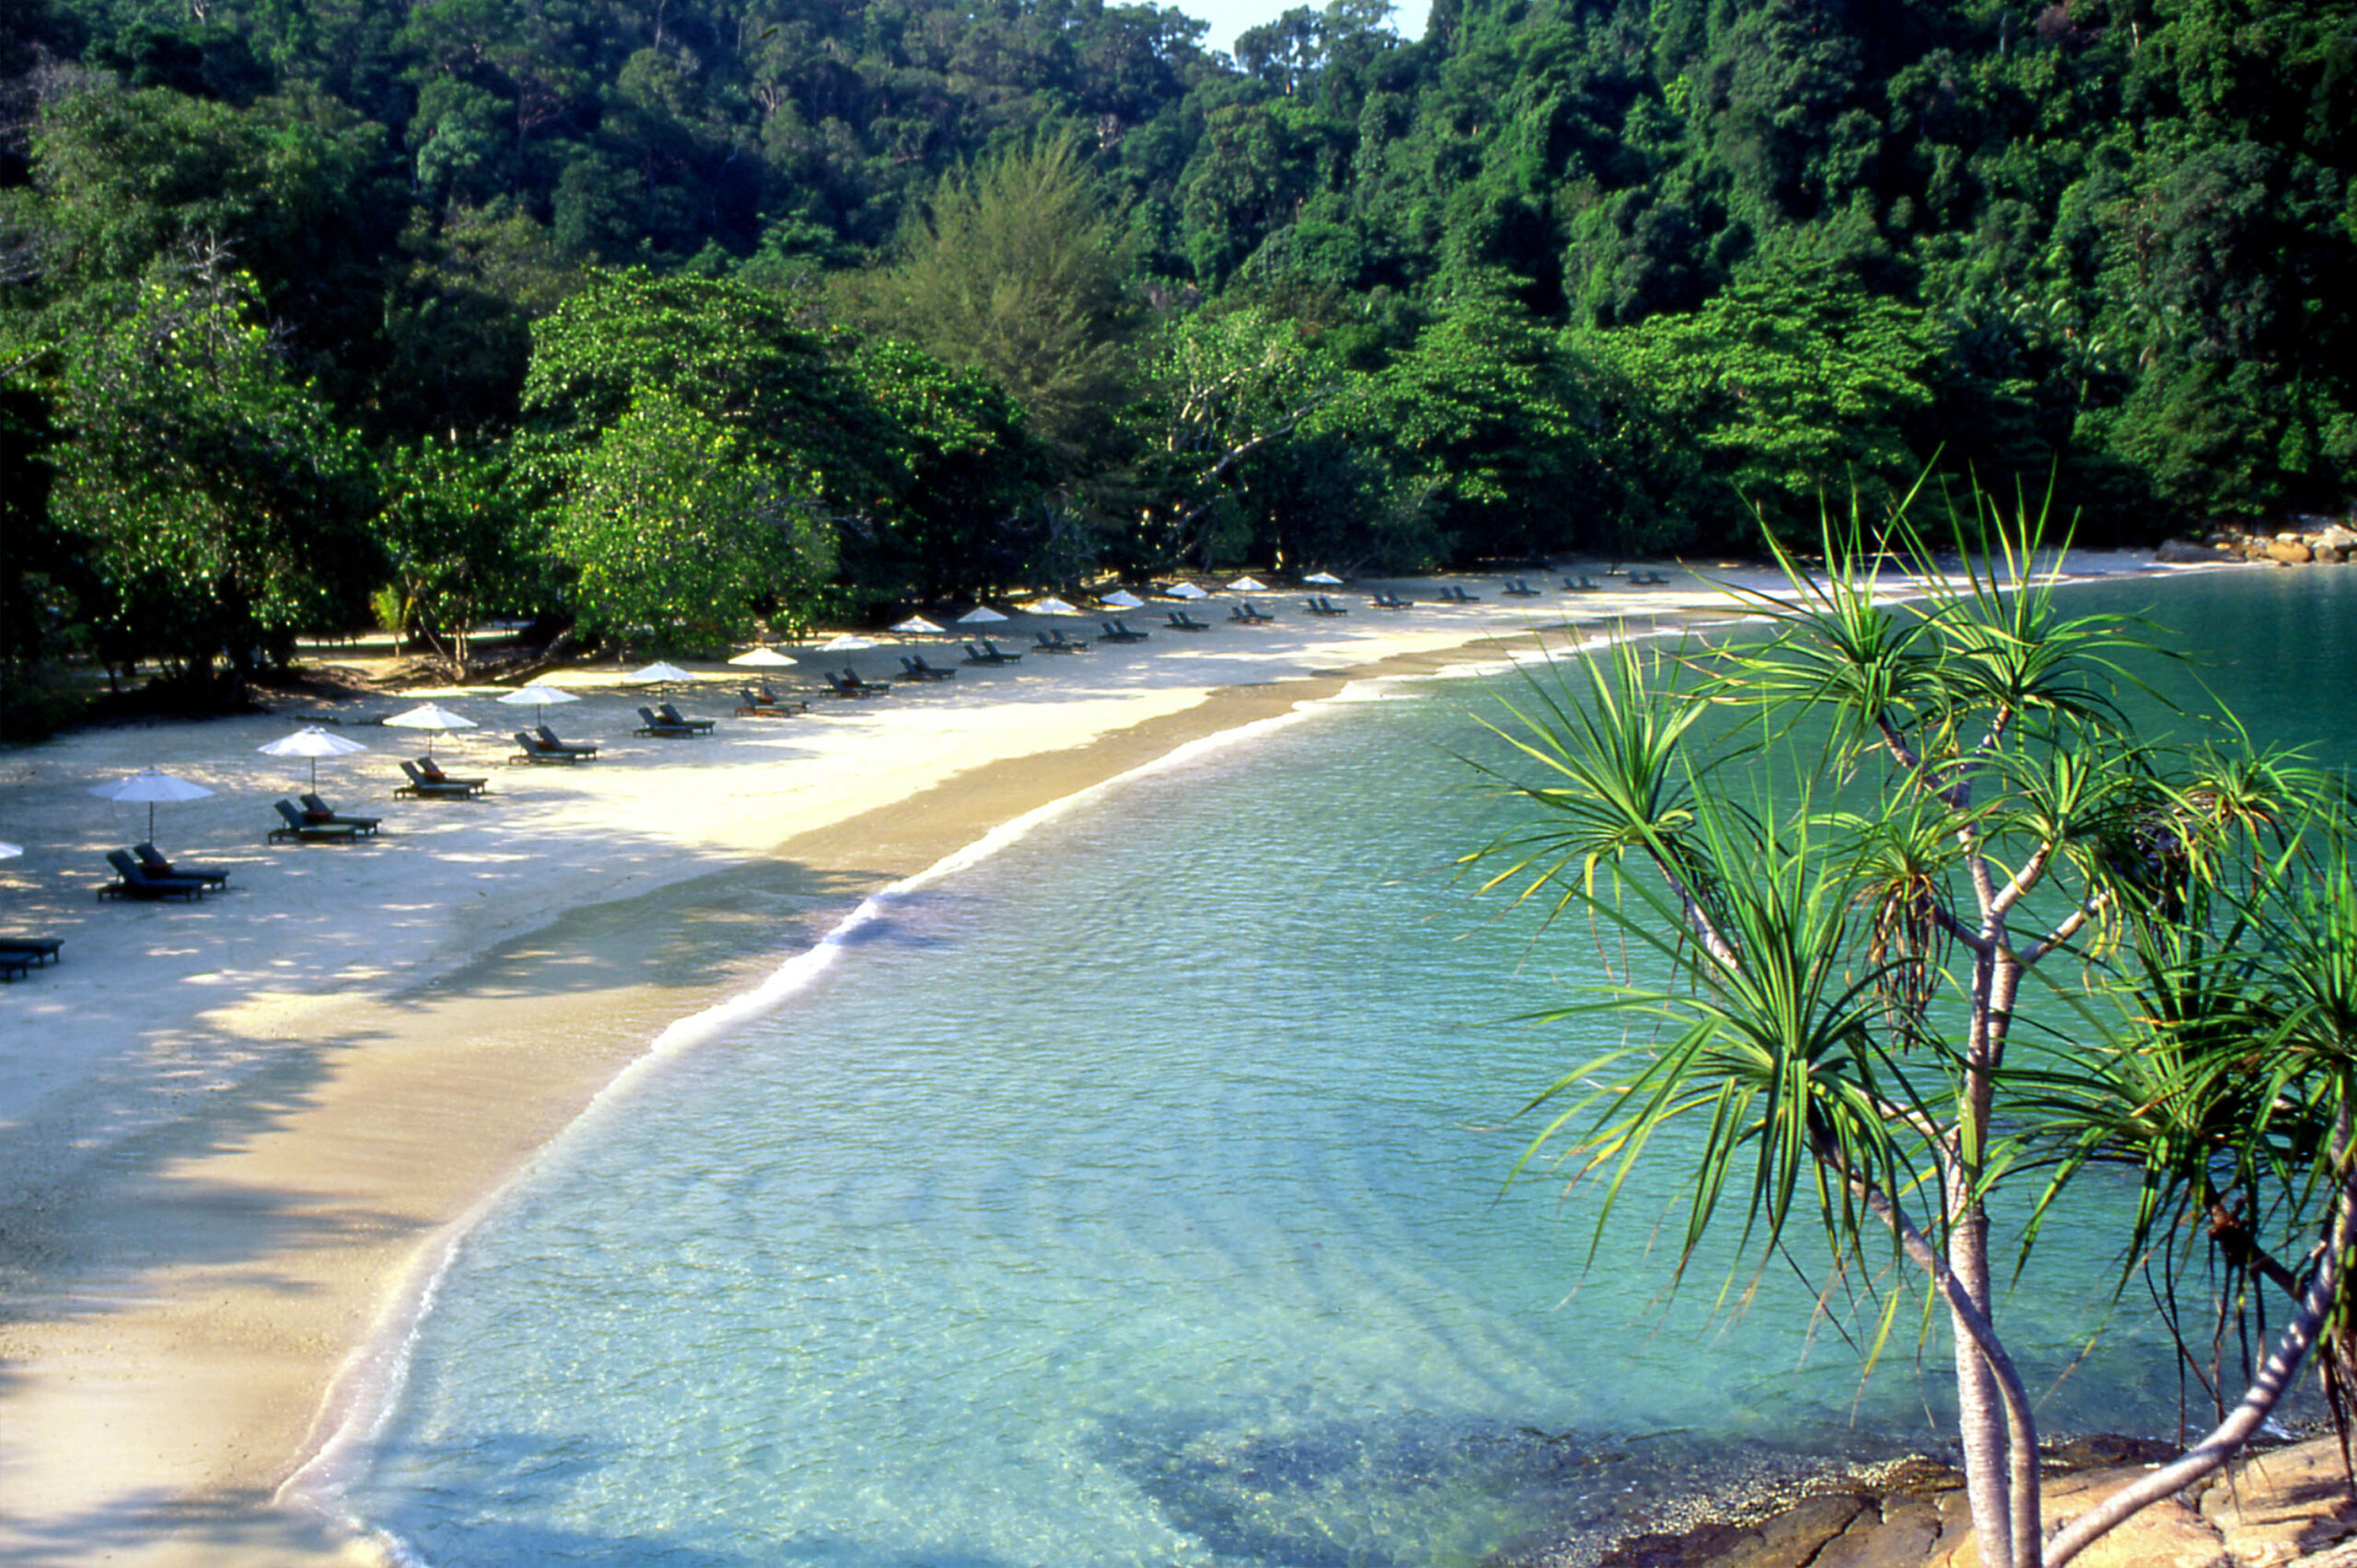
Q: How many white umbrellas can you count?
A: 15